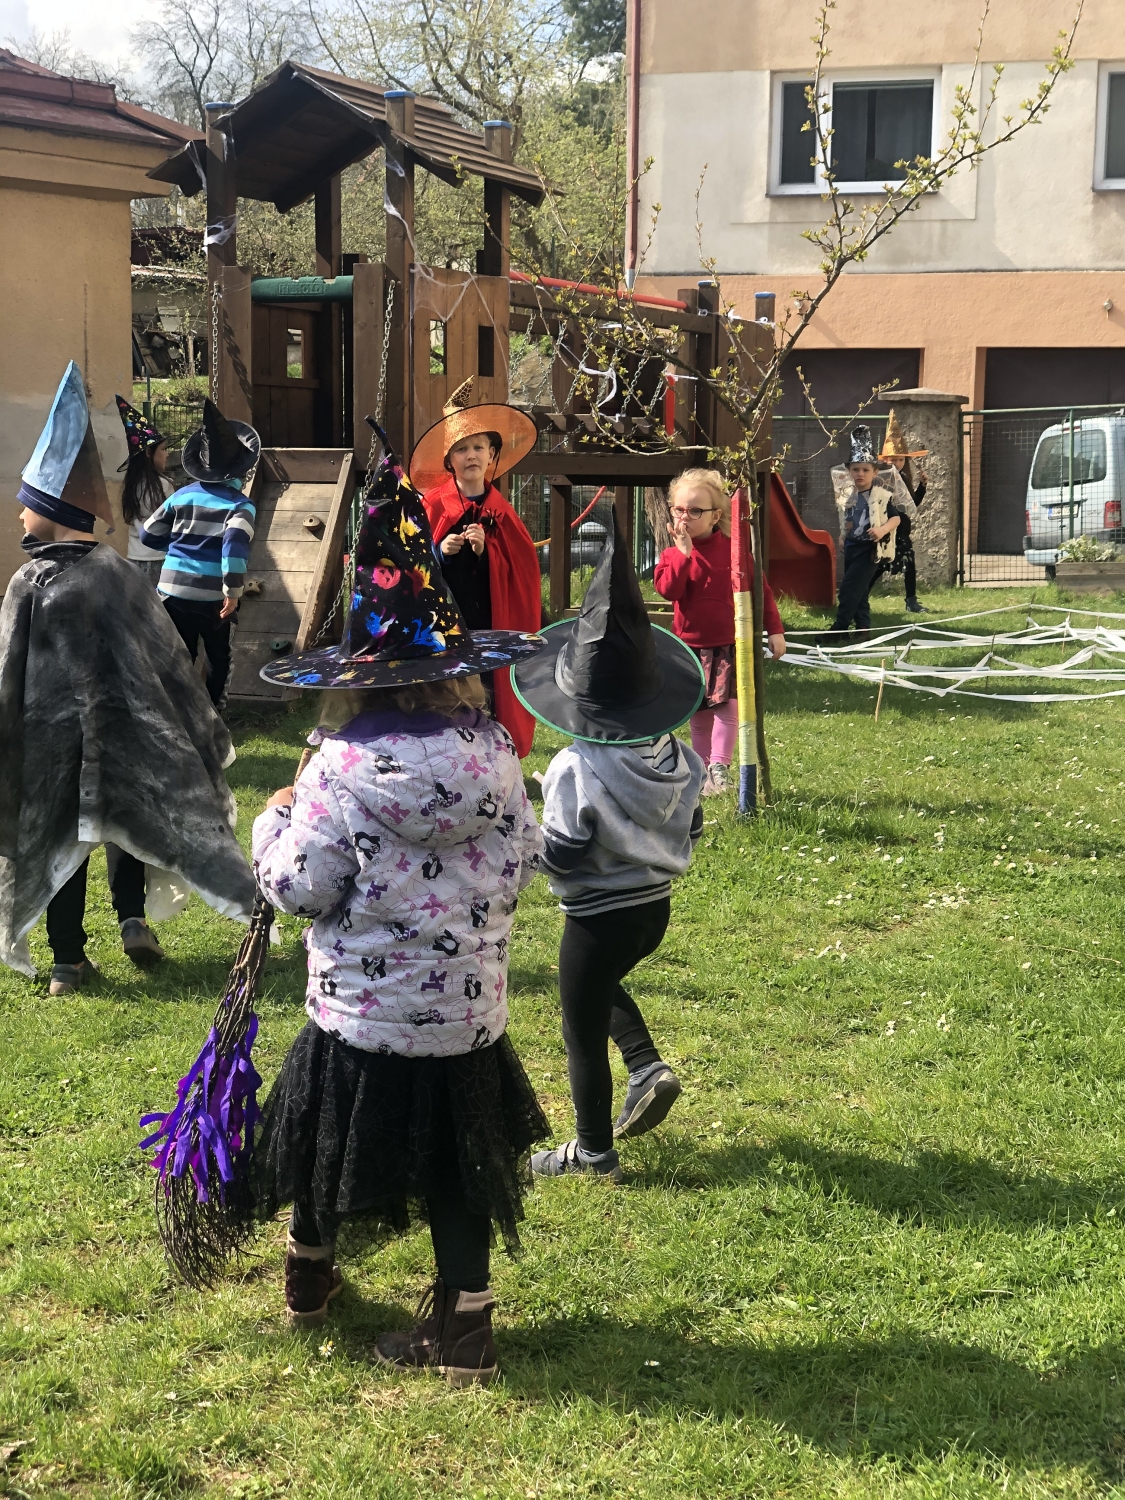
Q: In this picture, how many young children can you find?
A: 9